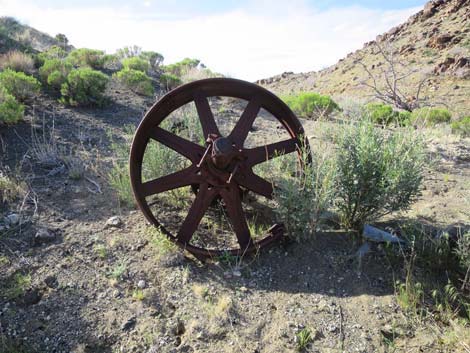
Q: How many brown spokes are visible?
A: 8